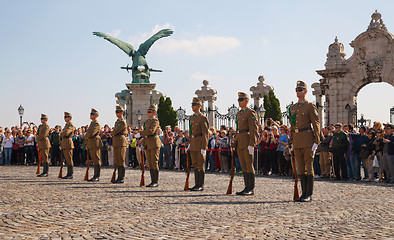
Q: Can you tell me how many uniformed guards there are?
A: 8